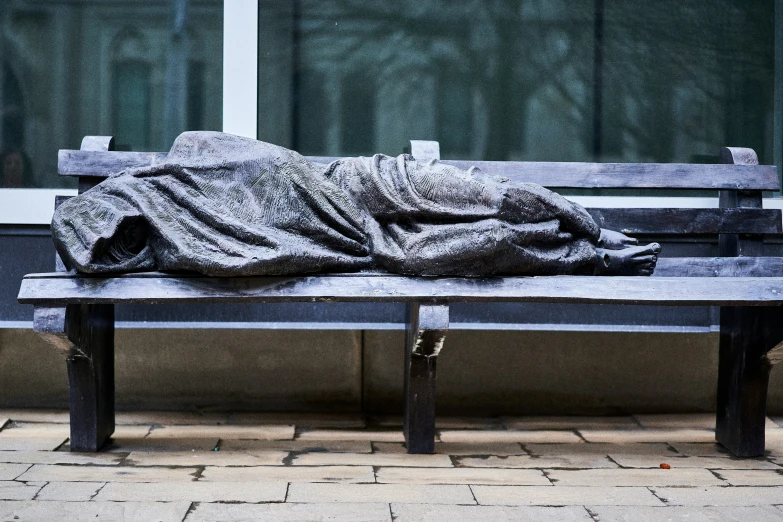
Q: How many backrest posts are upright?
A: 3